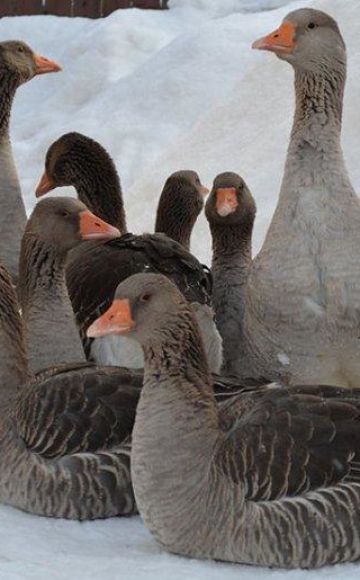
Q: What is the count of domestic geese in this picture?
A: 8